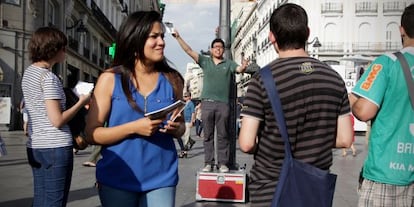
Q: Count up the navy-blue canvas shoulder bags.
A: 1